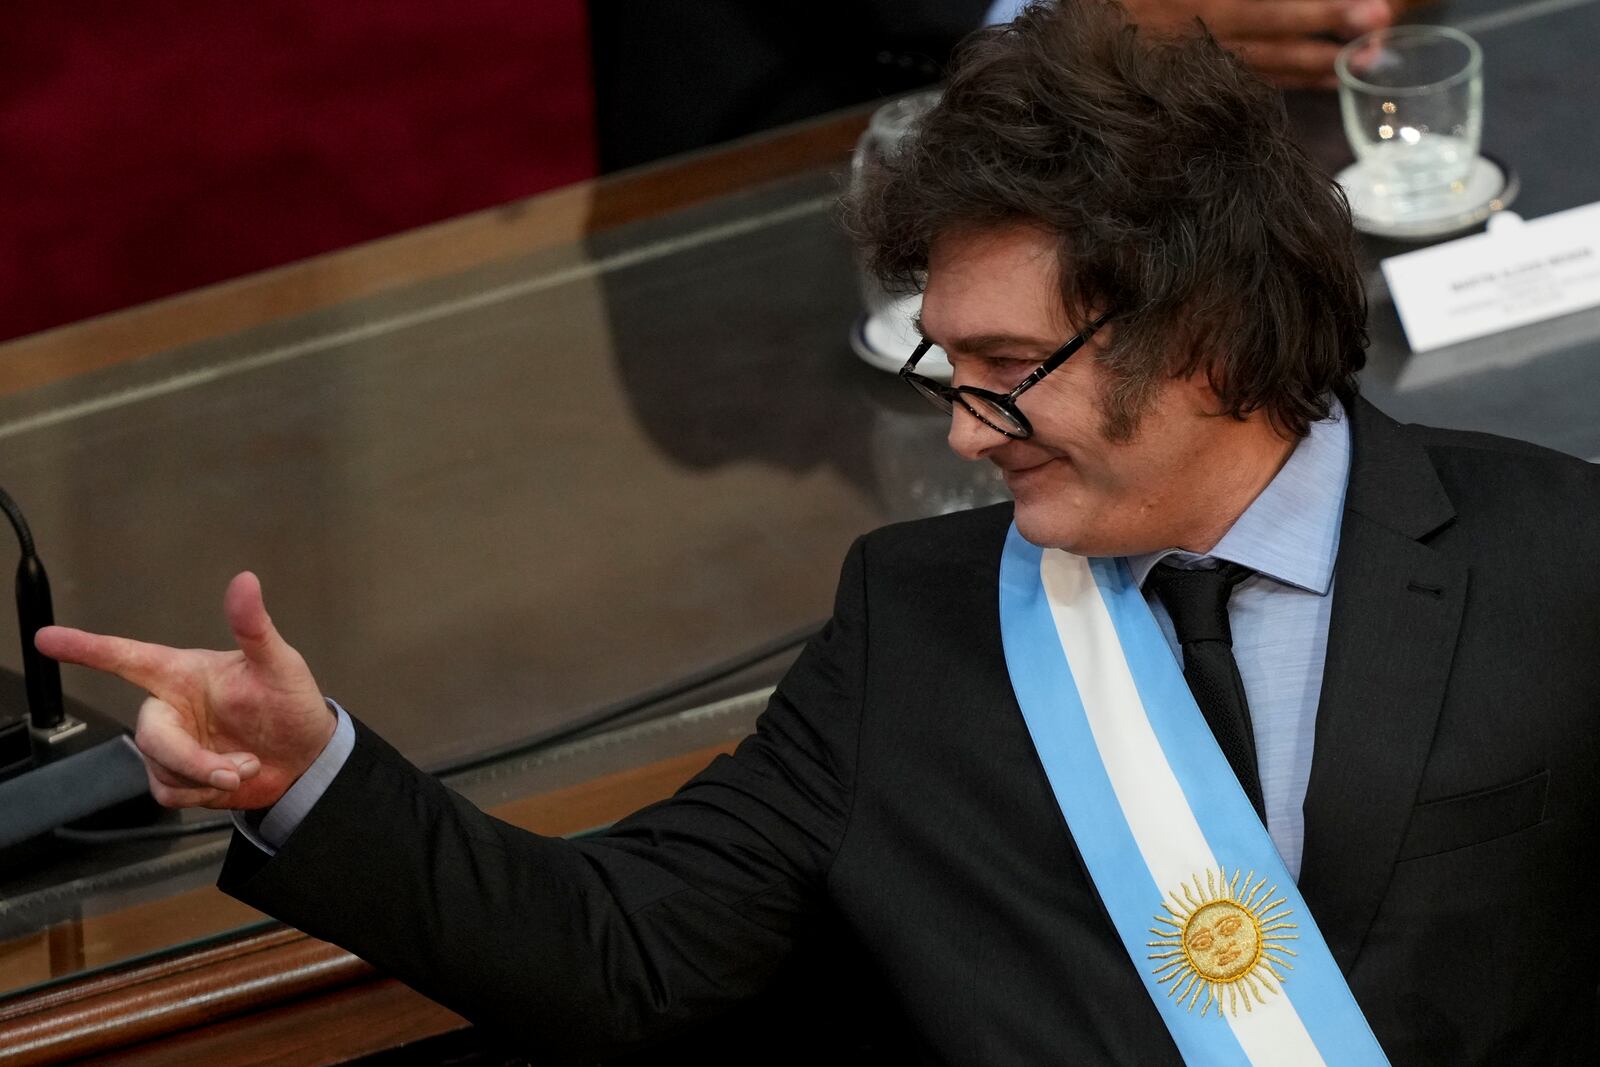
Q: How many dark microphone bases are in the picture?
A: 1